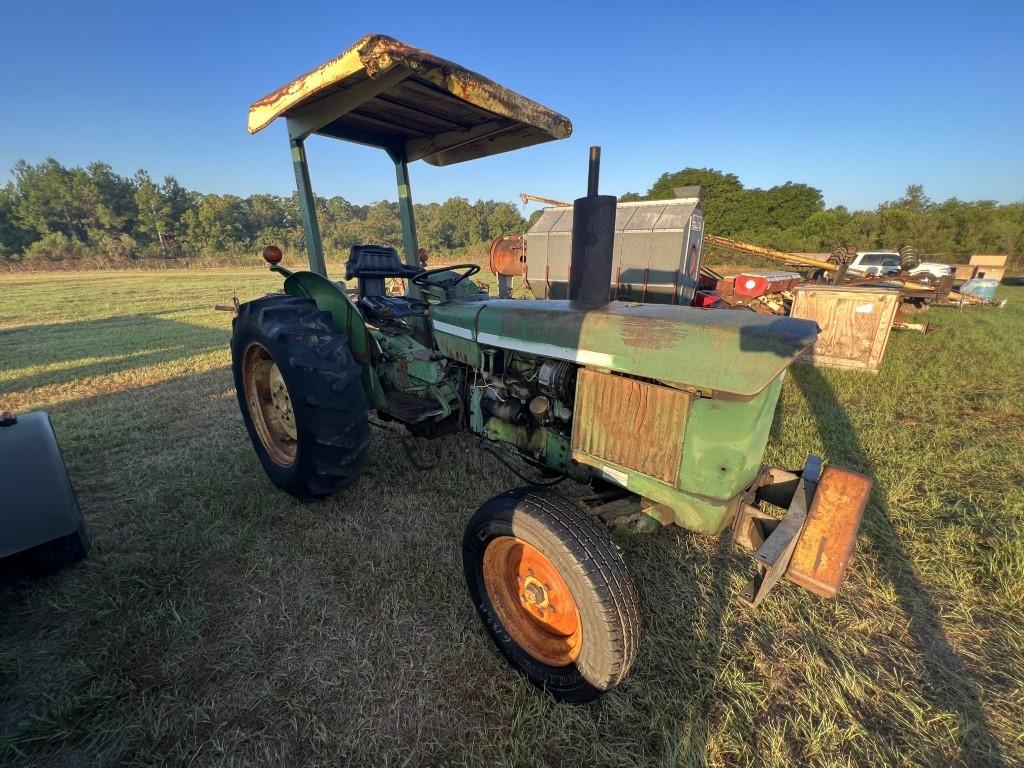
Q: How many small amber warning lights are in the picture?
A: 2